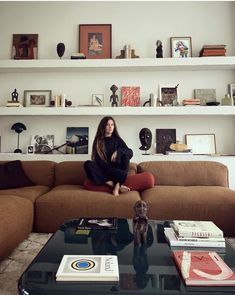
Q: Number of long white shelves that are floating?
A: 2